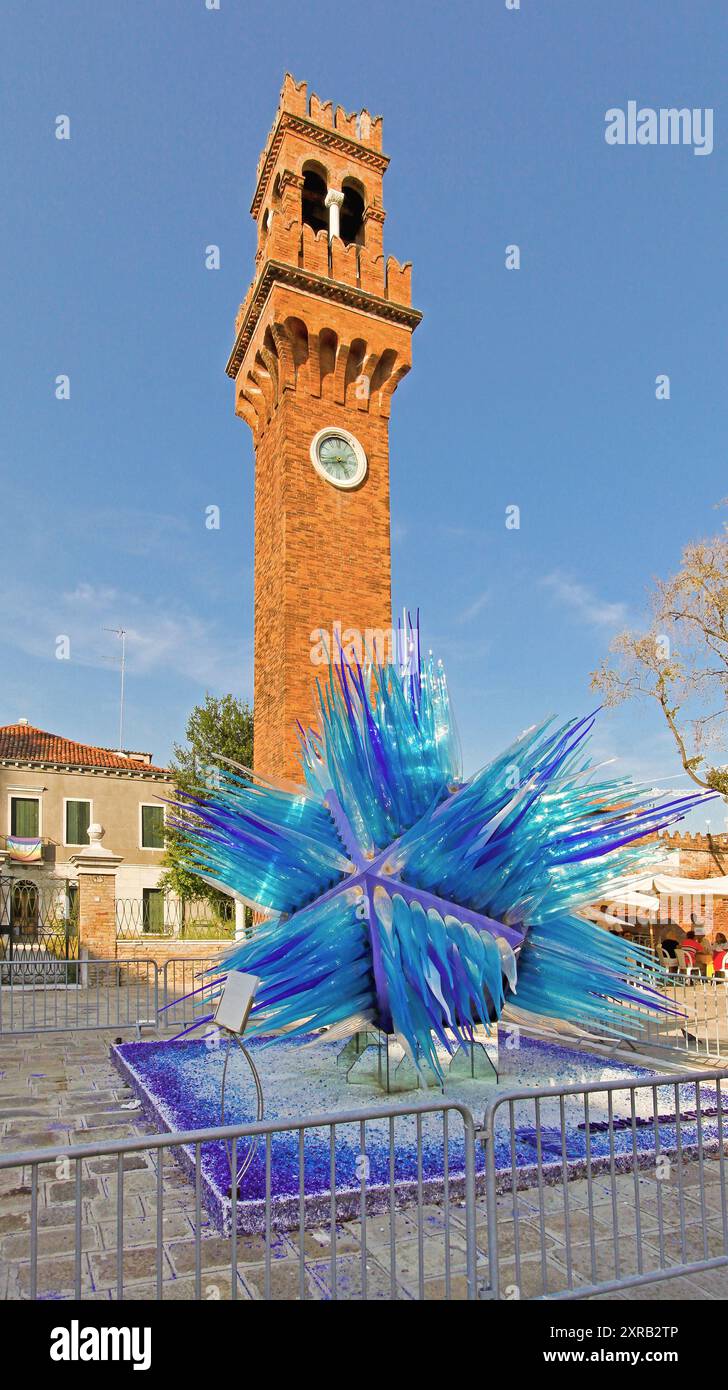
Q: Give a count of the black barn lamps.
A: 0